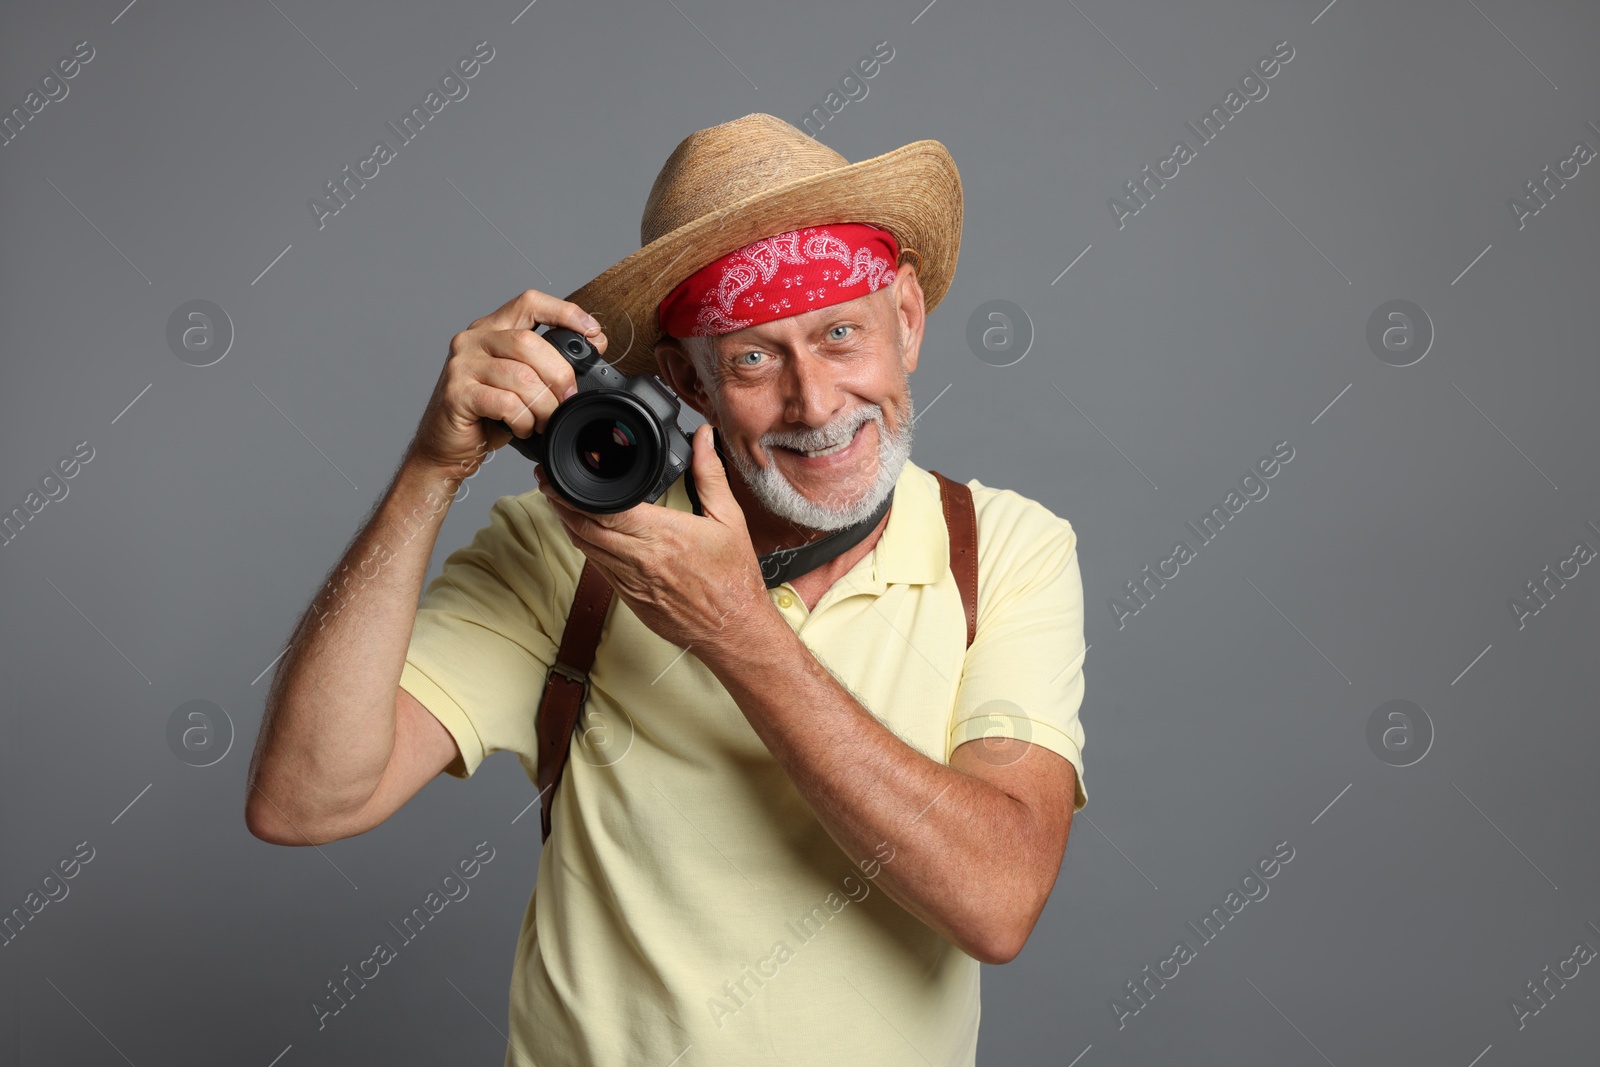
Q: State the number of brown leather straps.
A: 2